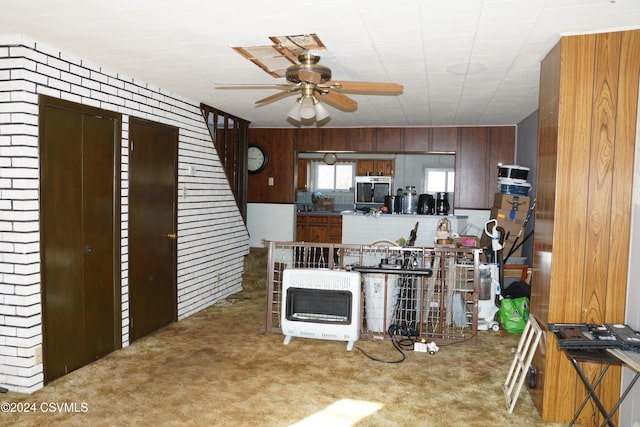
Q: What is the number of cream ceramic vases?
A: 0